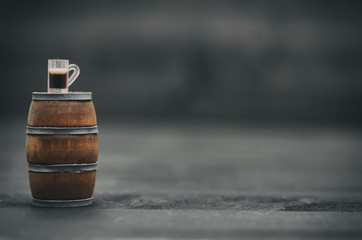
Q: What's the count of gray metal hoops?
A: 4